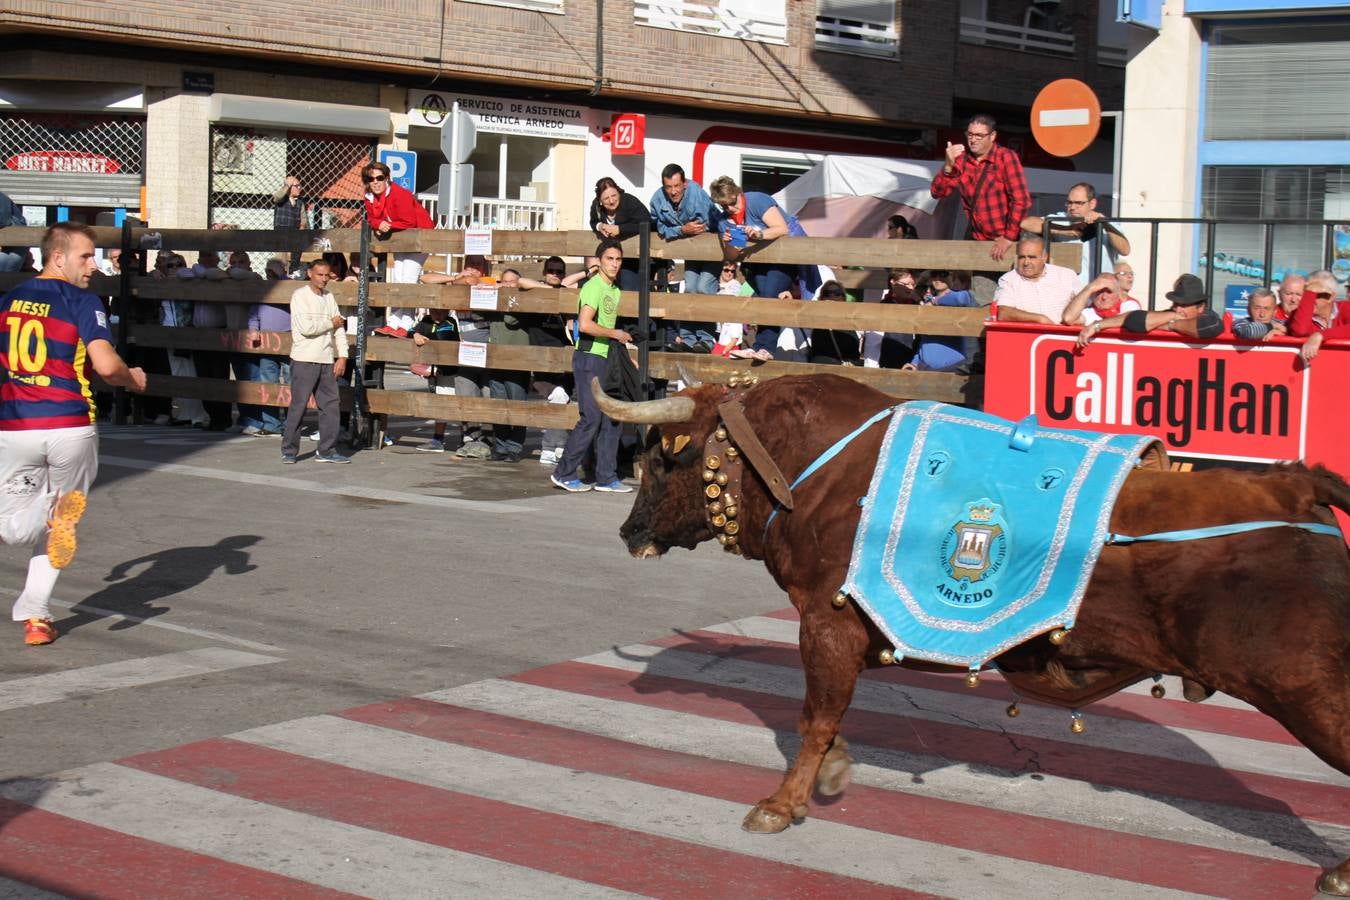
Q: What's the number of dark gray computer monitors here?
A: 0